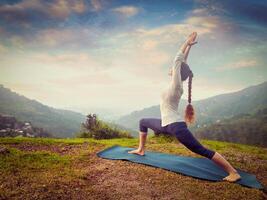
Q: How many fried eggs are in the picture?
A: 0